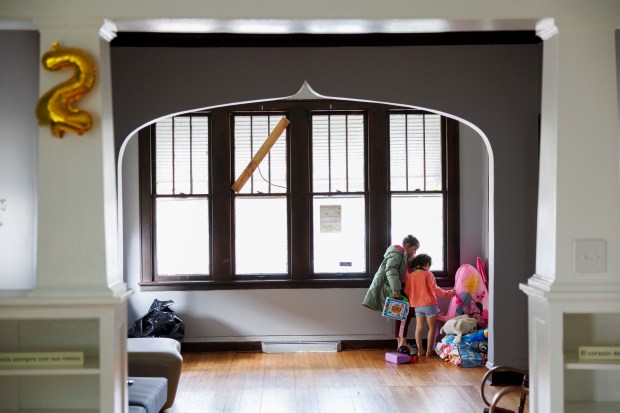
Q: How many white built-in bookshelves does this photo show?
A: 2